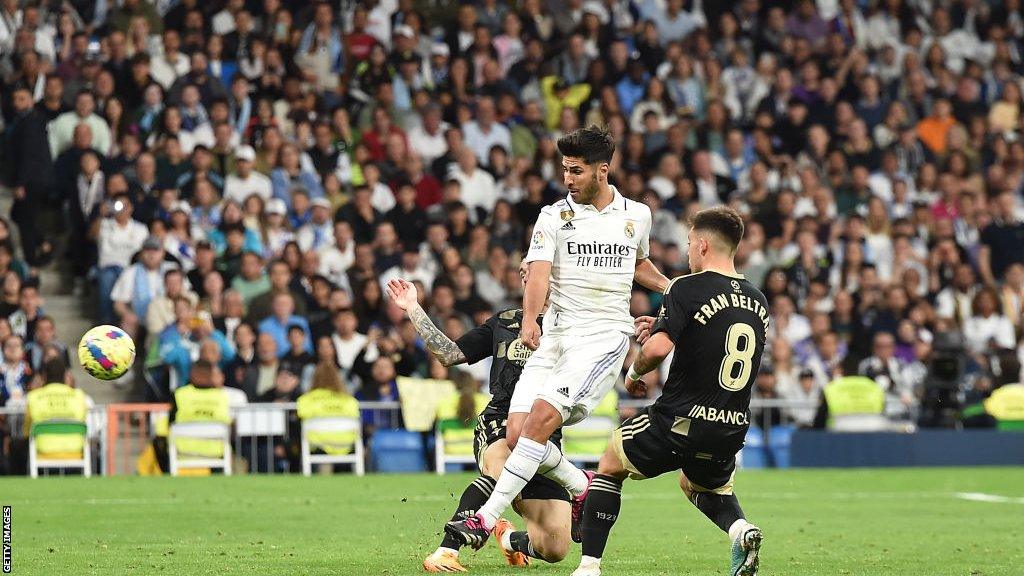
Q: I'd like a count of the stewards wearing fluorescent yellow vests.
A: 7